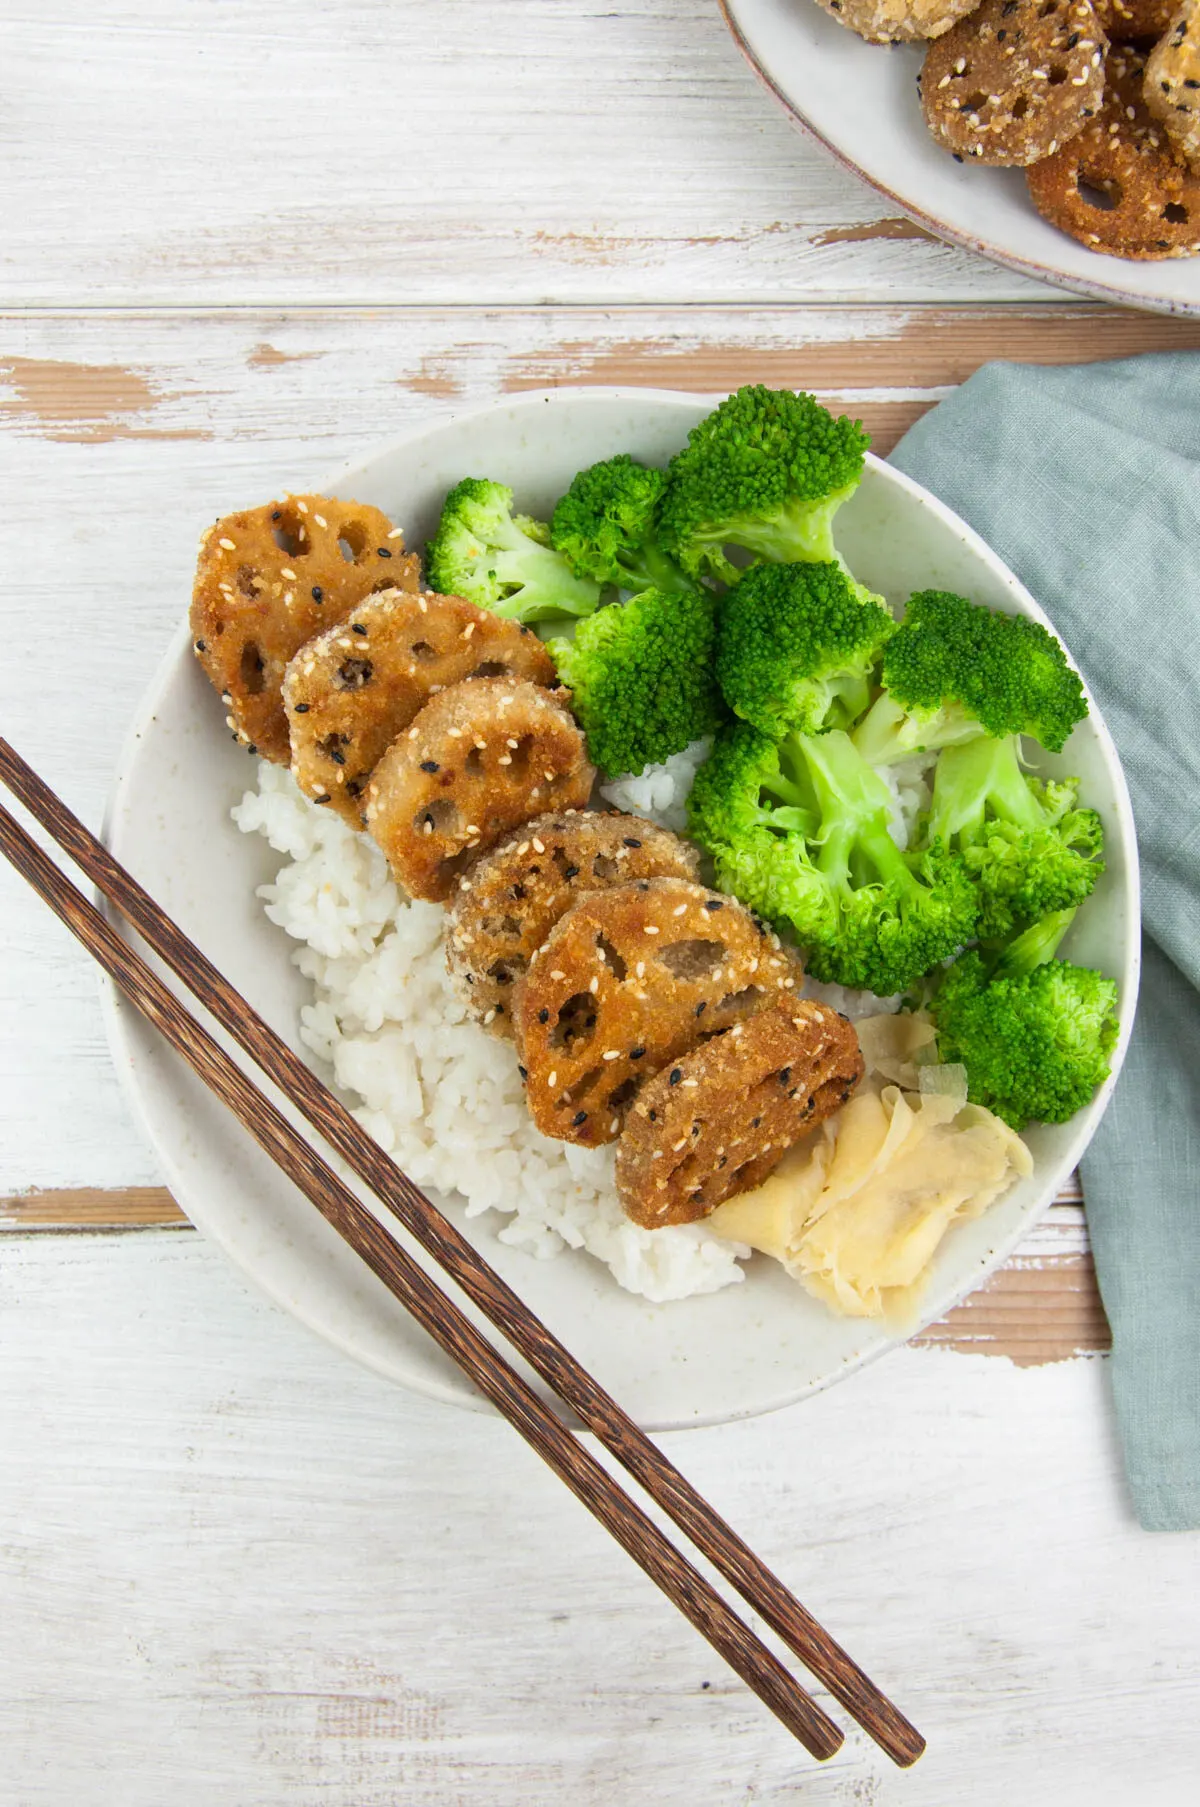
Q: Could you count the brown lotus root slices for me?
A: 11